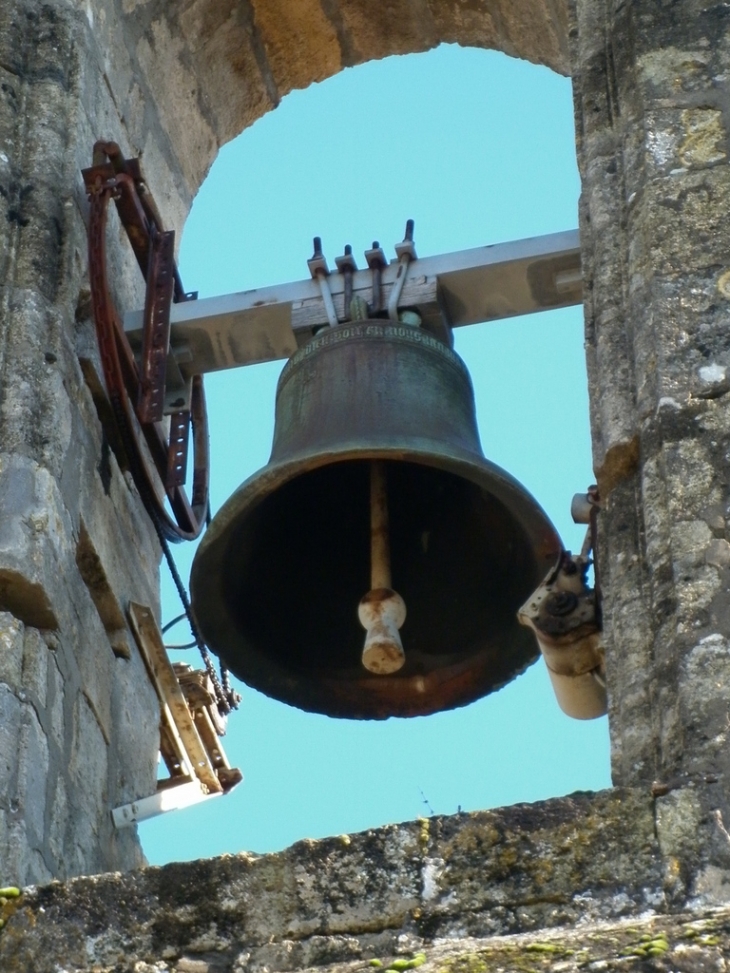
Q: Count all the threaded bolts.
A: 4